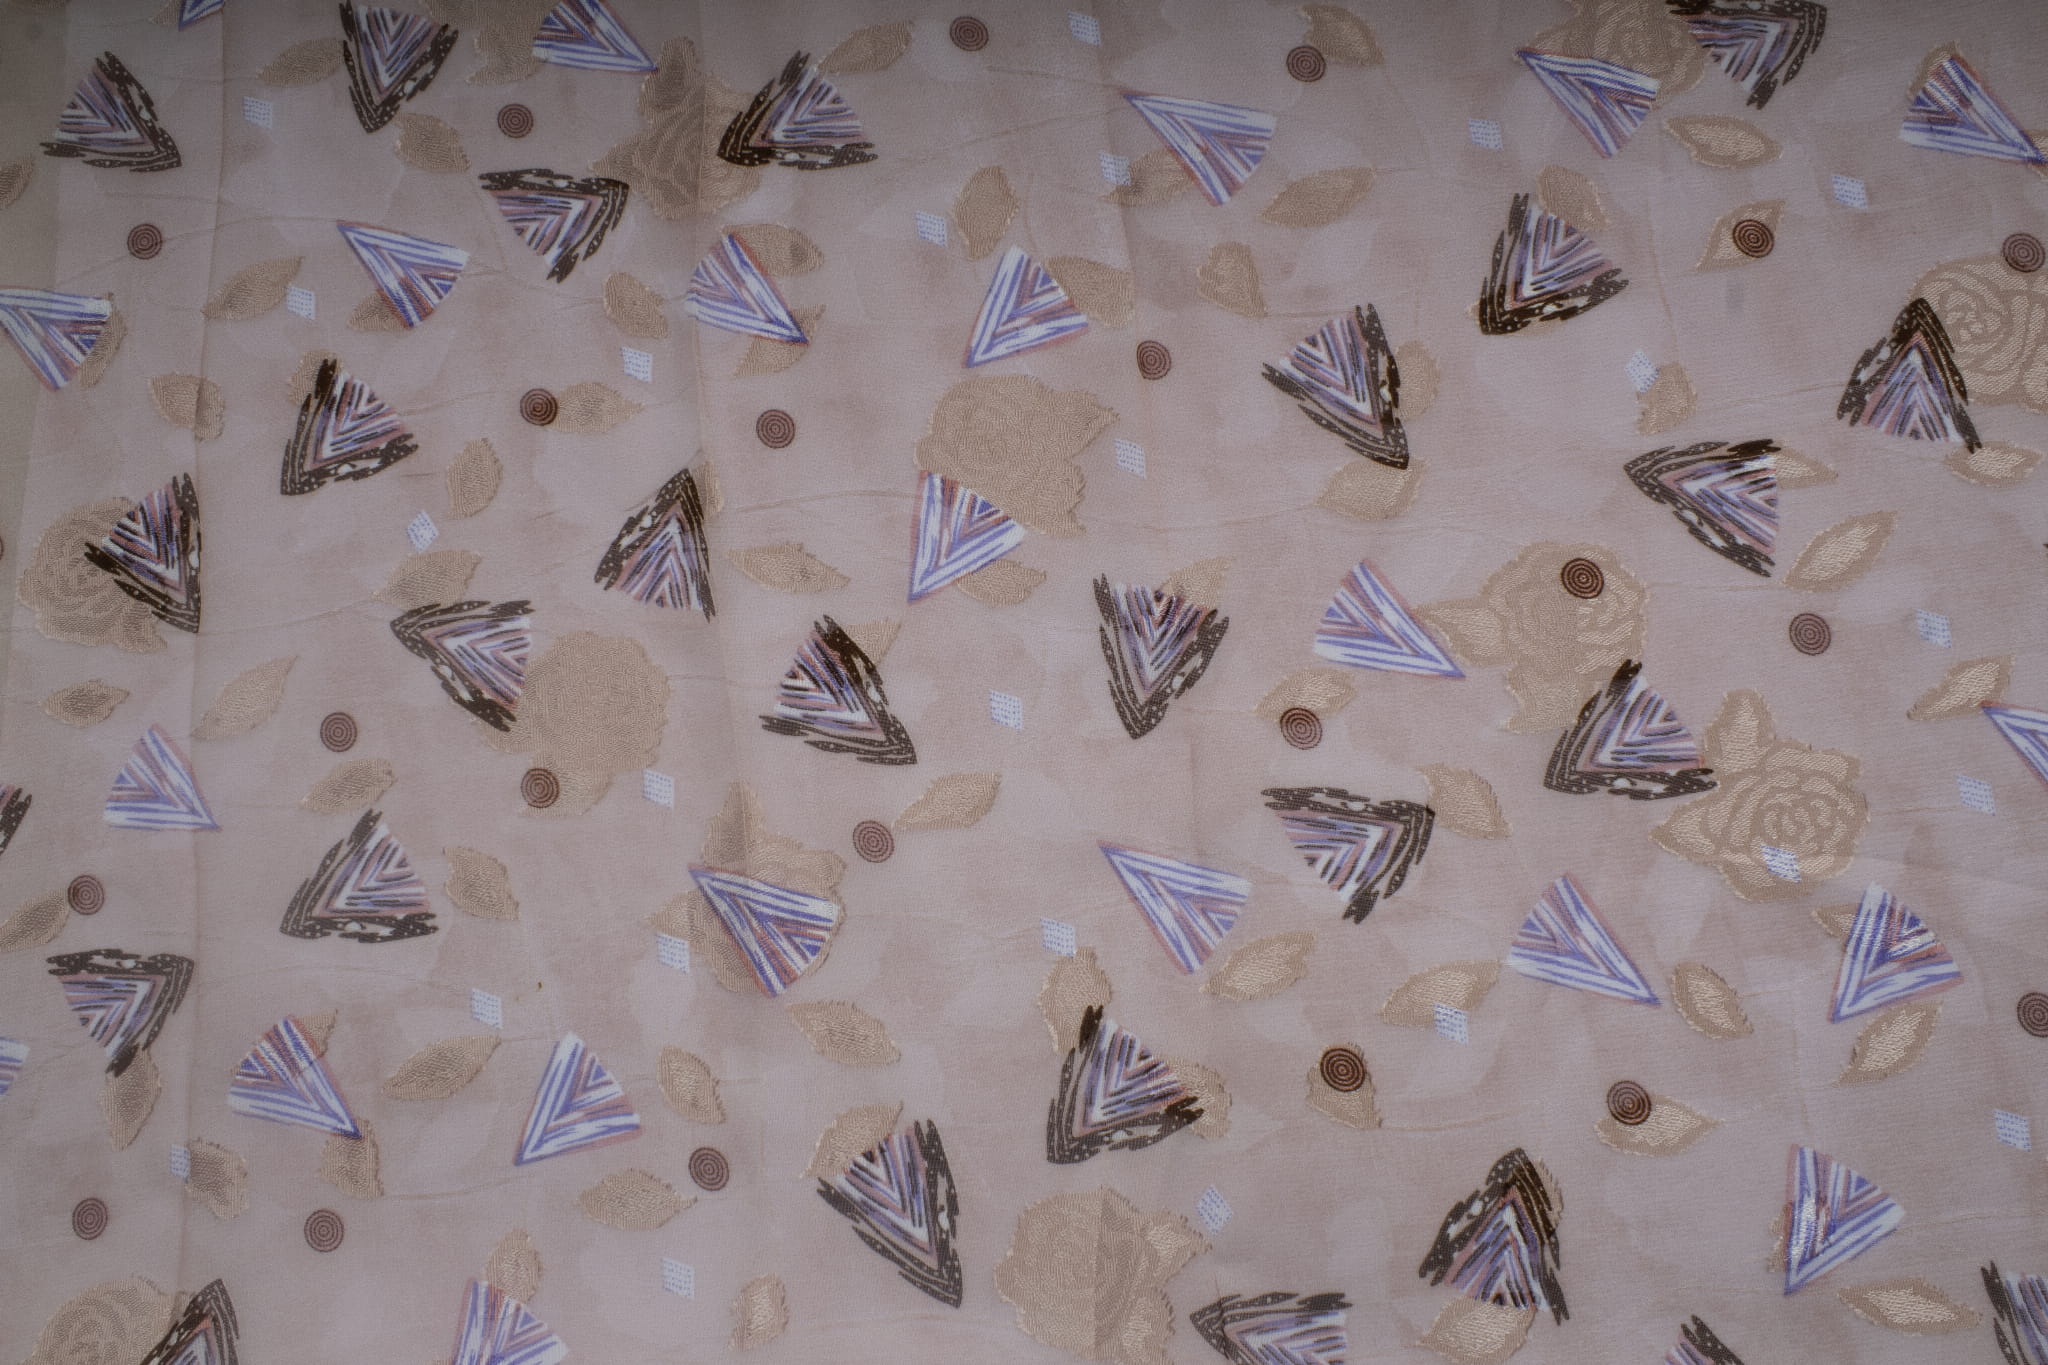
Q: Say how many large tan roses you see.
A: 12